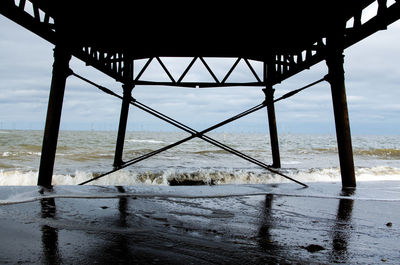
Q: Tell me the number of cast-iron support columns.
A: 4